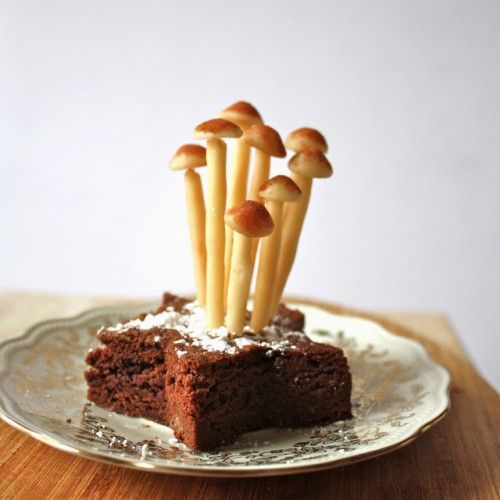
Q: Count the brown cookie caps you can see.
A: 8